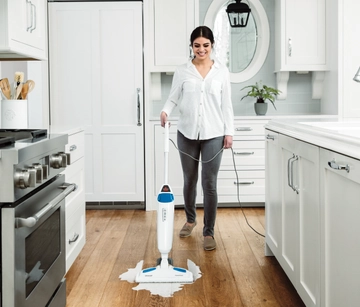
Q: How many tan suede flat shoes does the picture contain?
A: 2